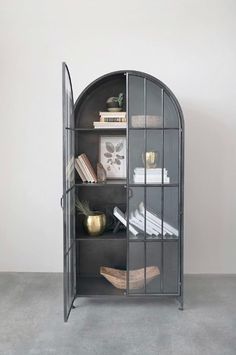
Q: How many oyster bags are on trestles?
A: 0